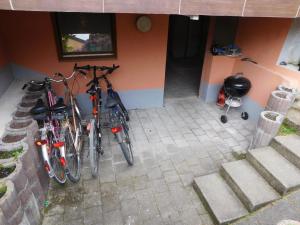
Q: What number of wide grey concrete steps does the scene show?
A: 4